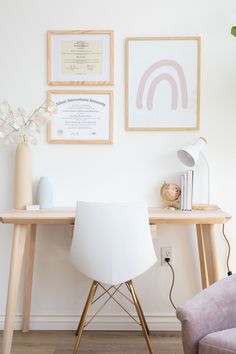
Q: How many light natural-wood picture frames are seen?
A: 3